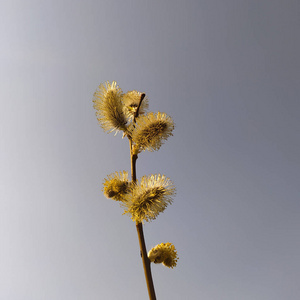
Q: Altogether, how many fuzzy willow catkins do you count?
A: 6